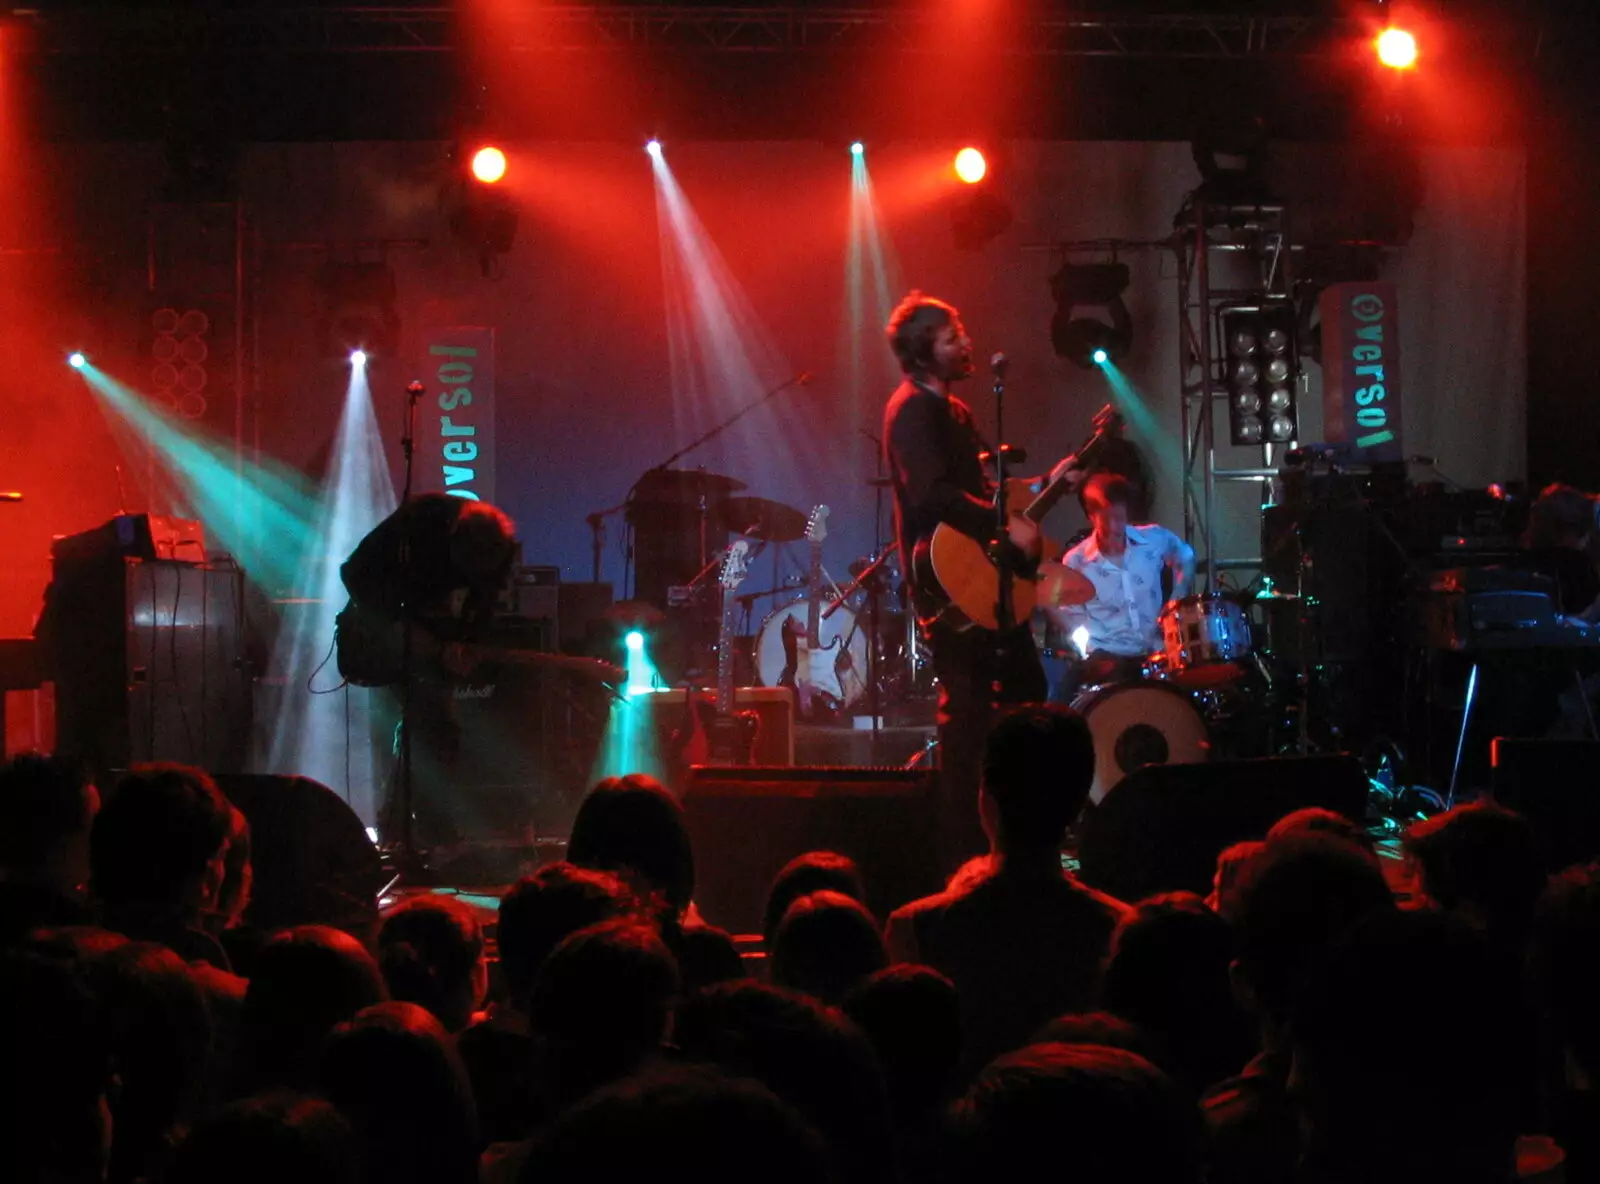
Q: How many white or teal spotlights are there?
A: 6